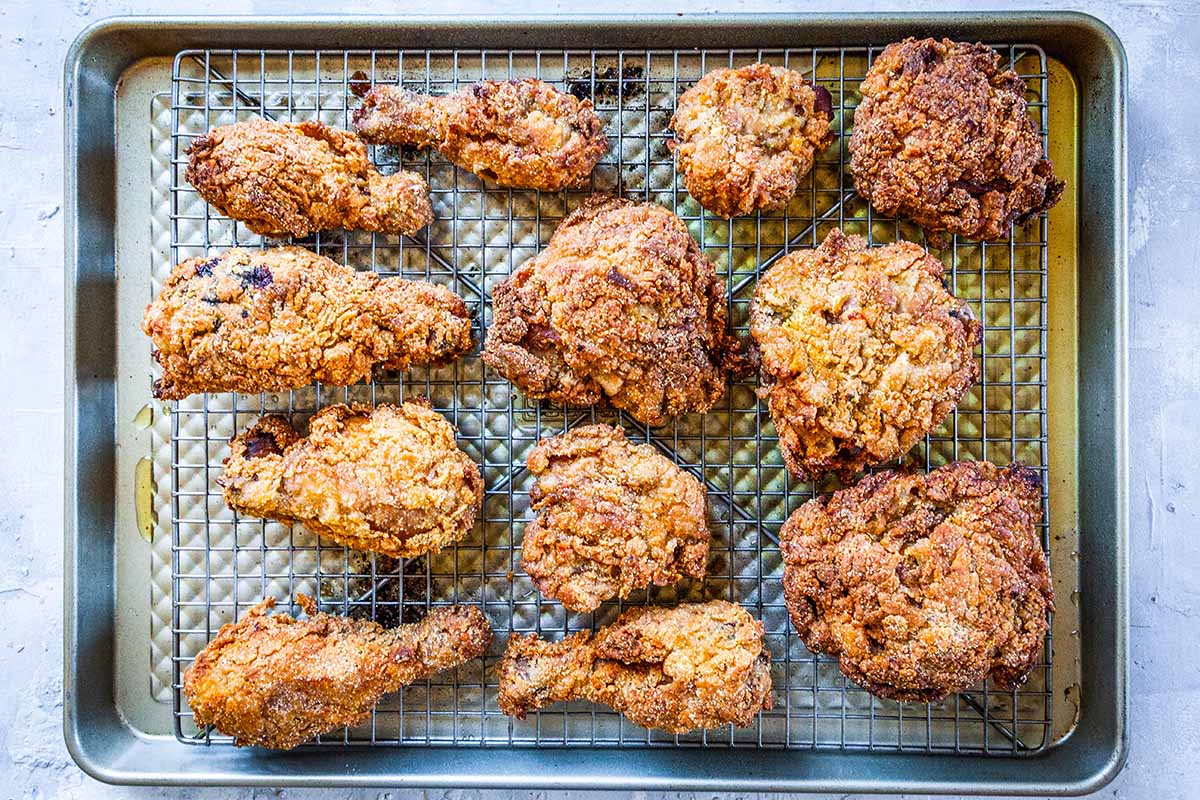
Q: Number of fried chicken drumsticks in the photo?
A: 6